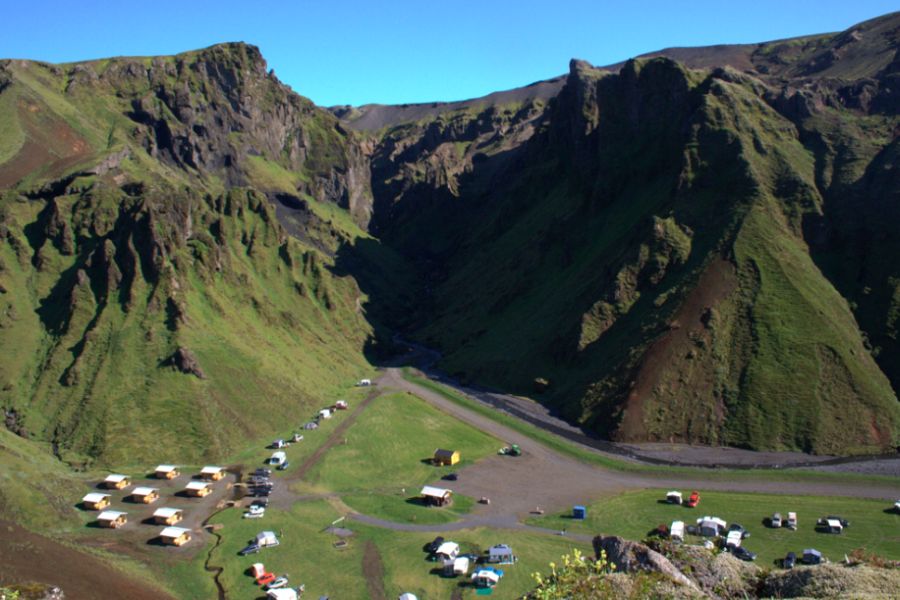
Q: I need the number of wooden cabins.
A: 9